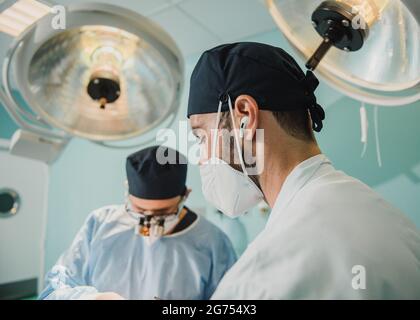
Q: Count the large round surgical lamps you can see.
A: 2